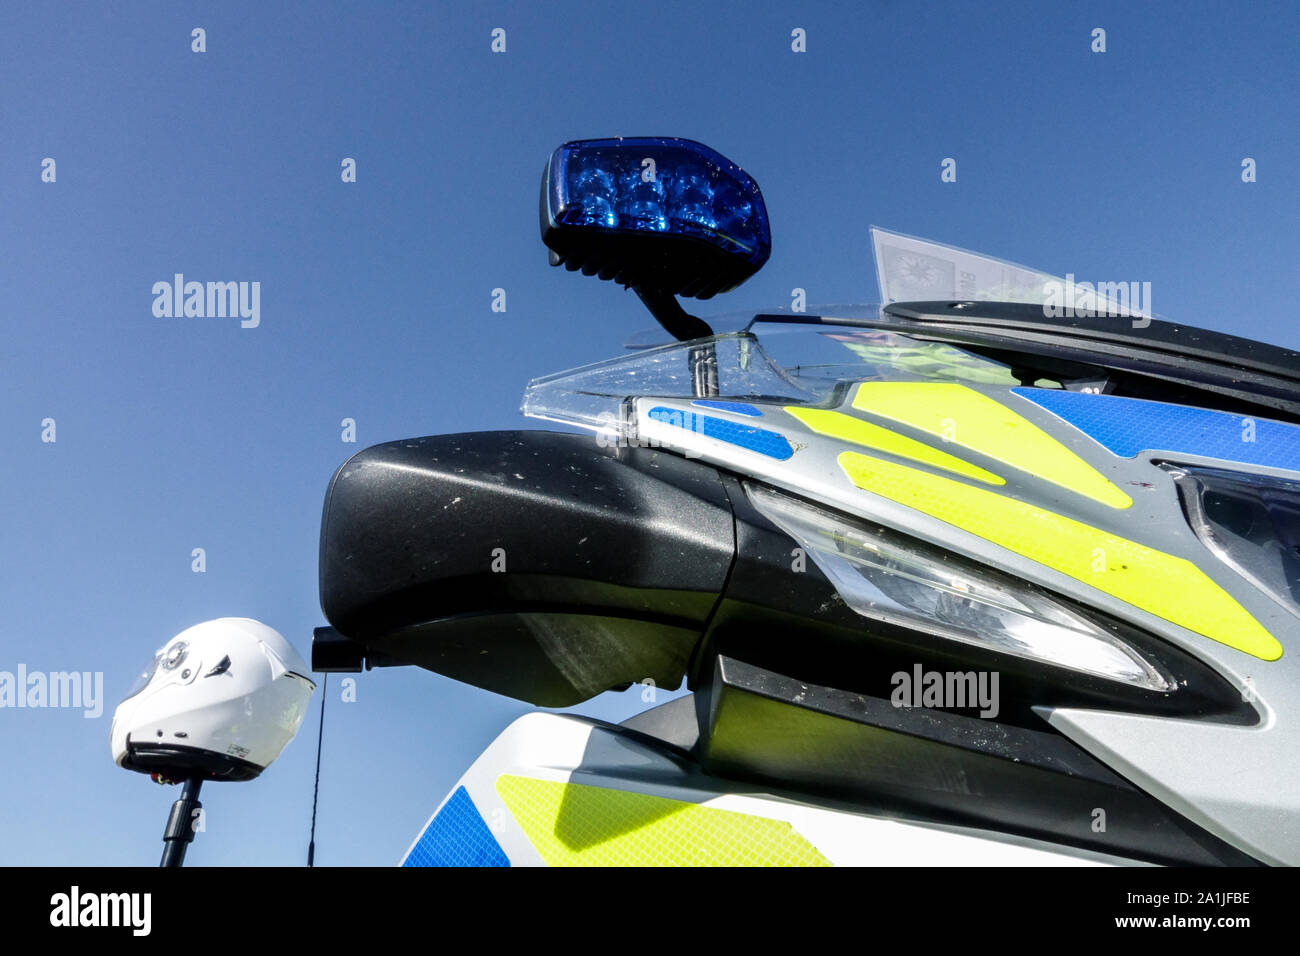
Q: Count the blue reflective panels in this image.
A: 4